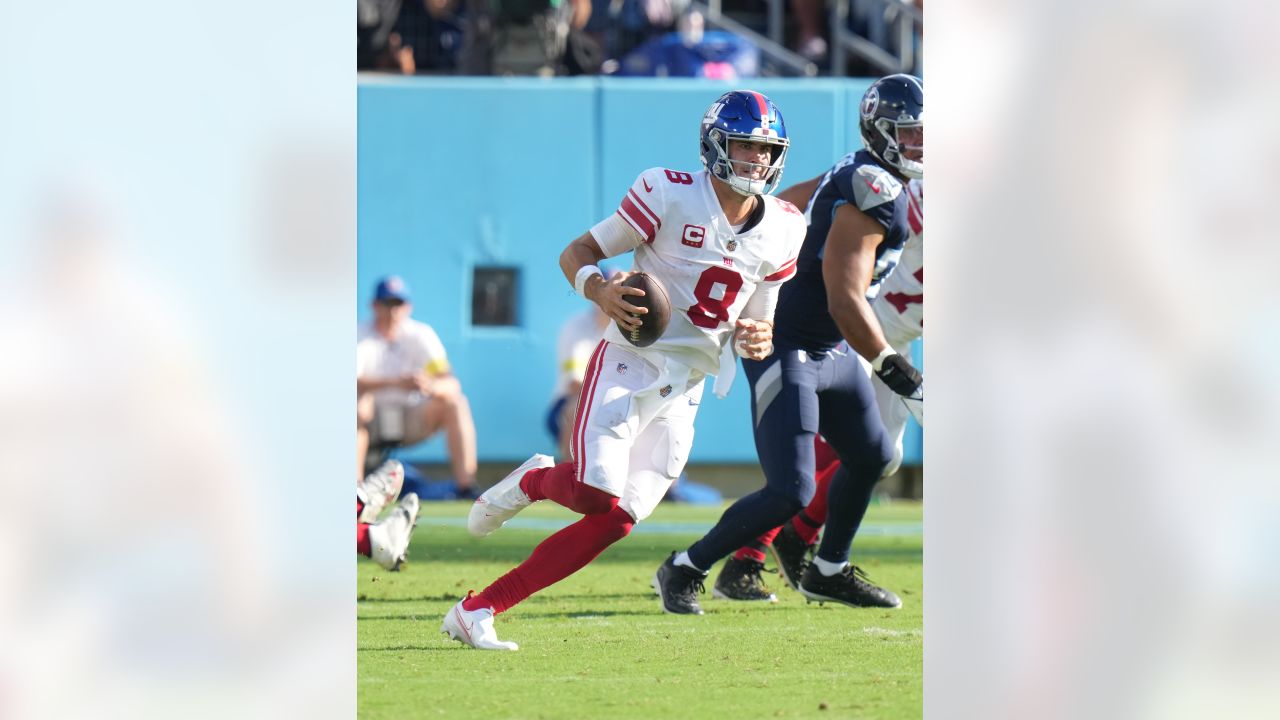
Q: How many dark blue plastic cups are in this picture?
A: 0